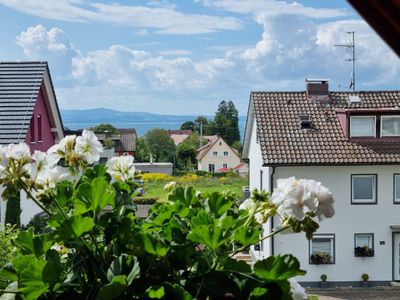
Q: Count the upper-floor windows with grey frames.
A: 2